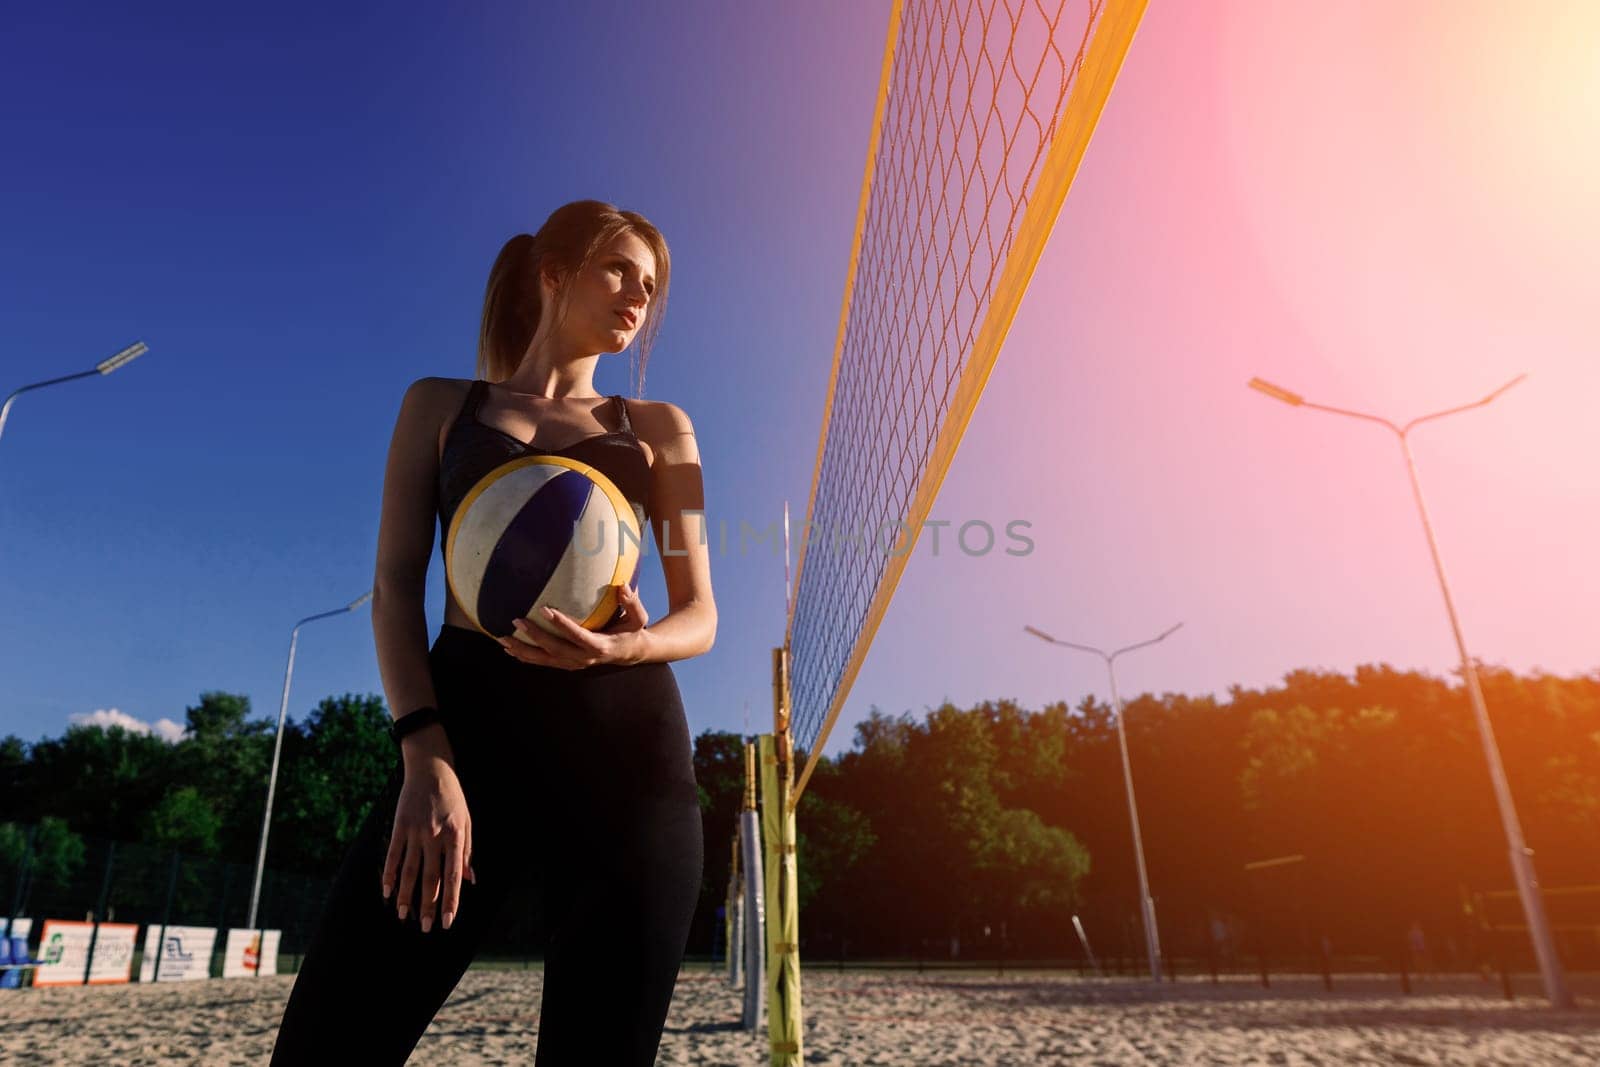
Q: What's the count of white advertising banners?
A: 3